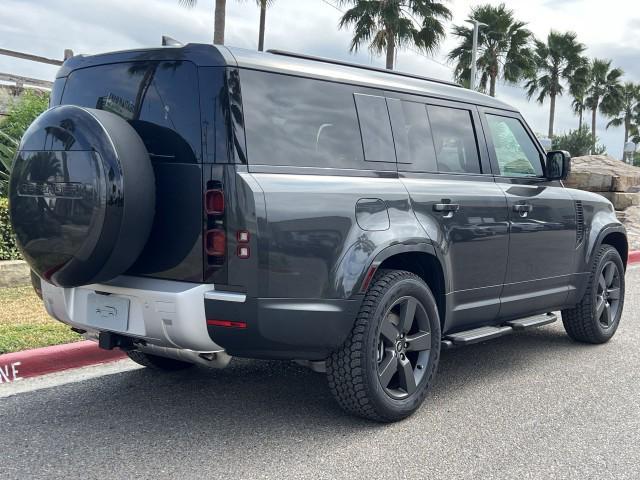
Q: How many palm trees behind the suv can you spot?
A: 8